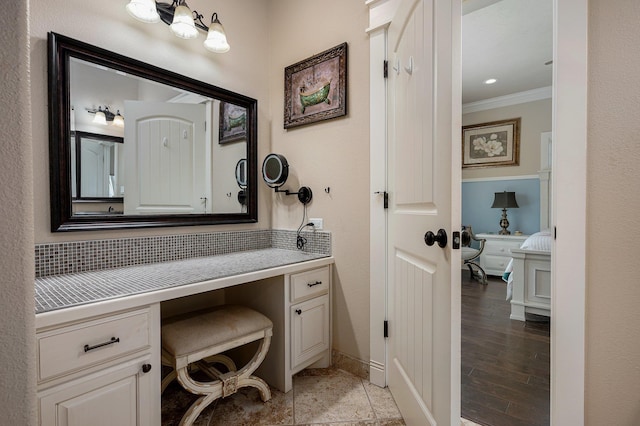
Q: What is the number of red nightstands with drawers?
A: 0